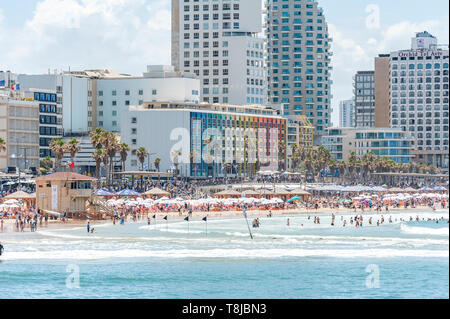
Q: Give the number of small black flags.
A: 4